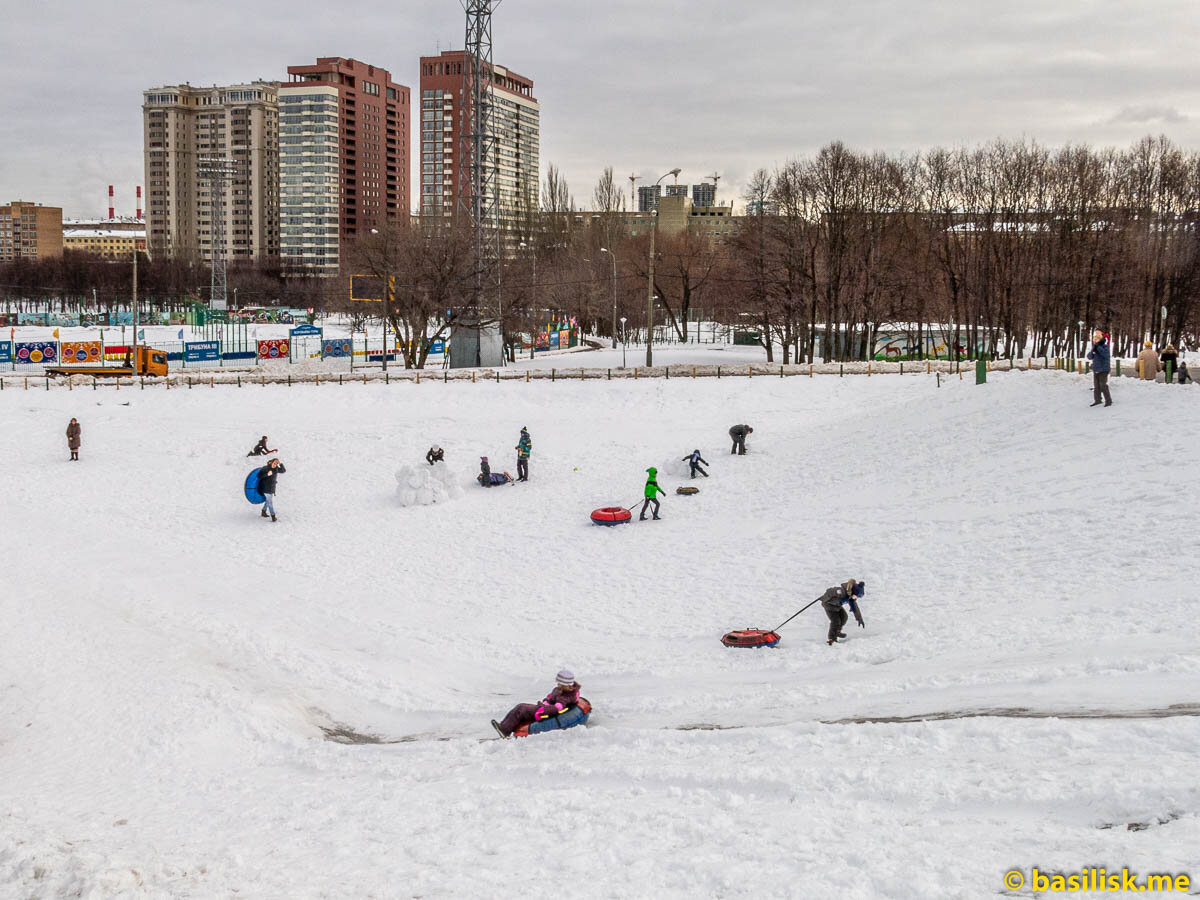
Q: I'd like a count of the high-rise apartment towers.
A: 3